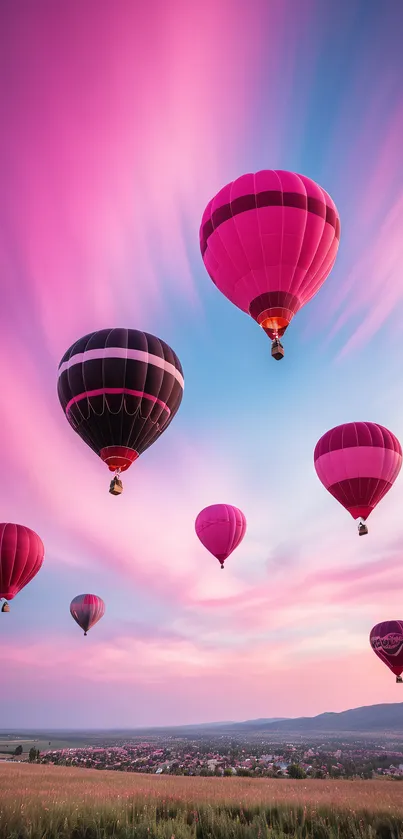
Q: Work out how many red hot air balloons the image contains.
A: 1